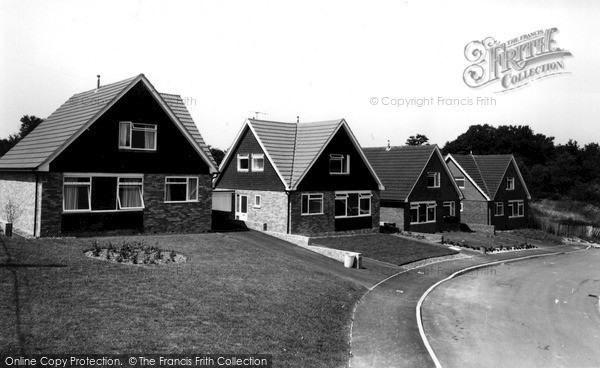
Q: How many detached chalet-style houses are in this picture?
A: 4